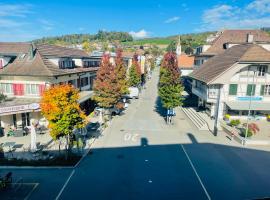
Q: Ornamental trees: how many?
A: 5